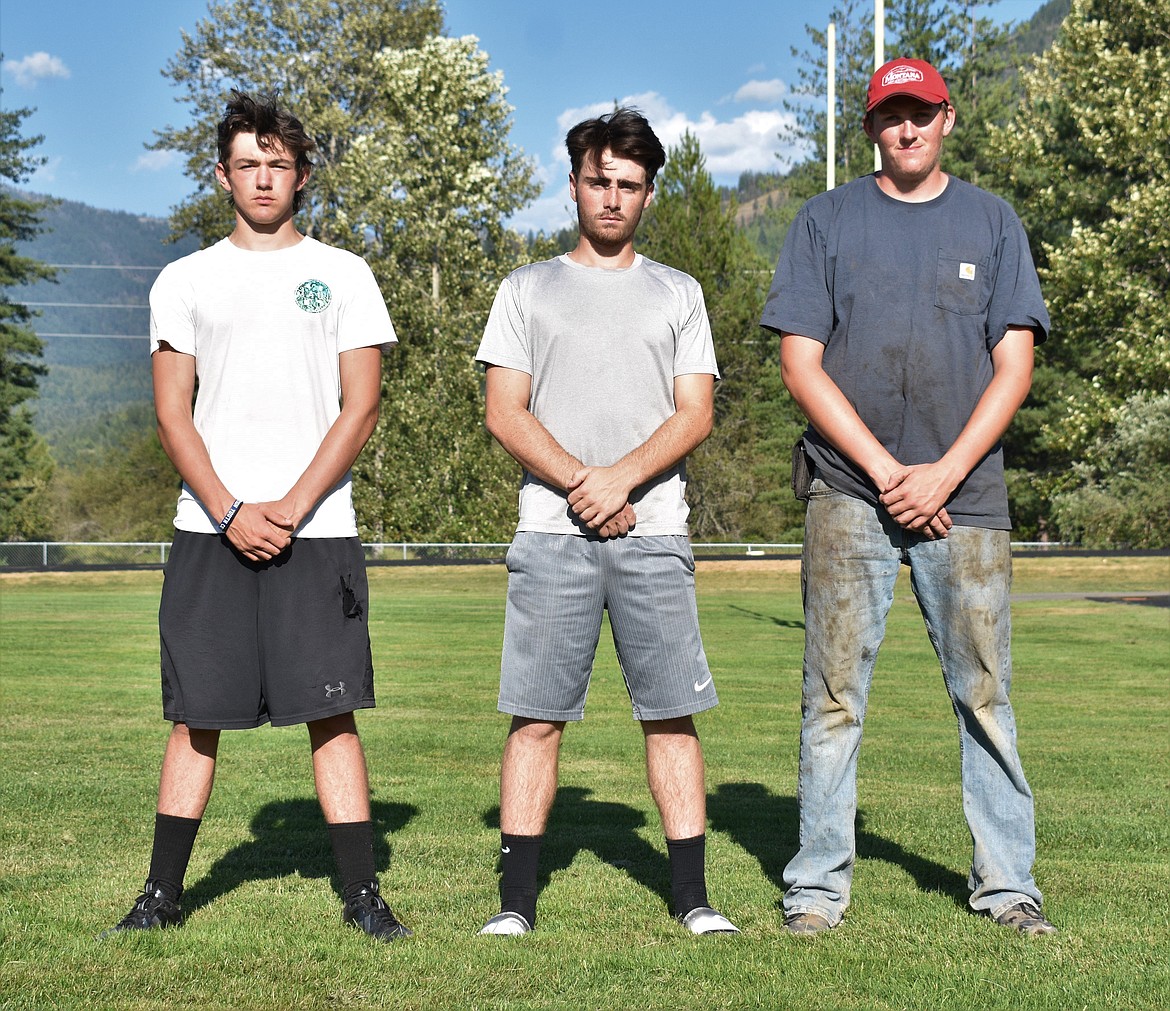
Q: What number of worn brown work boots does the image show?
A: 2